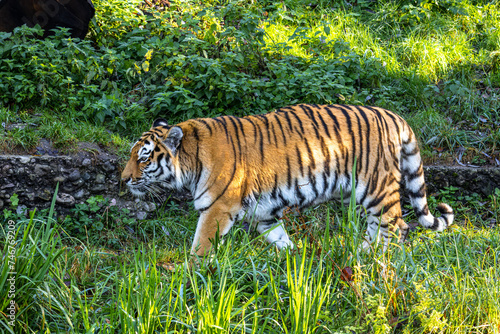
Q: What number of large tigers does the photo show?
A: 1